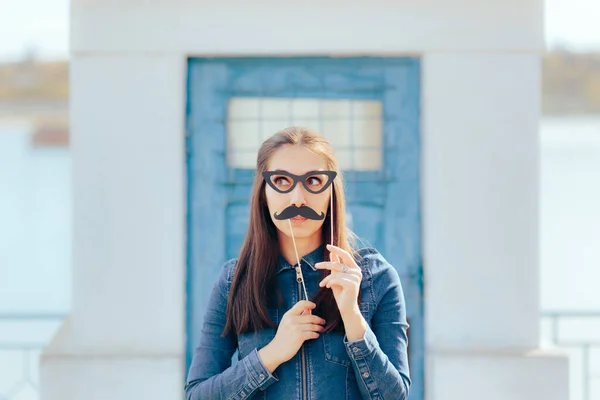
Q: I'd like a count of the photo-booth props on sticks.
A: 2